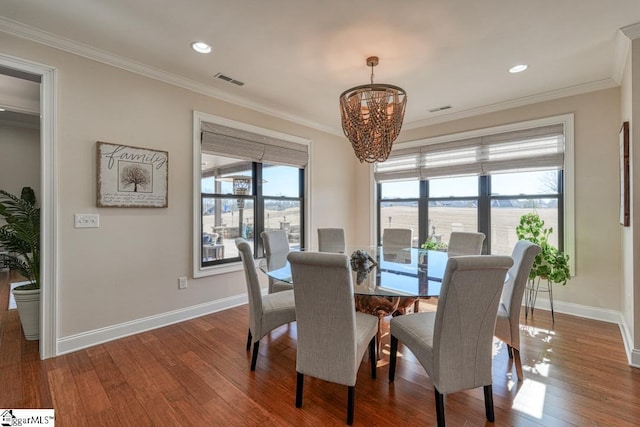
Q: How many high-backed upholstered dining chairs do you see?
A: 8